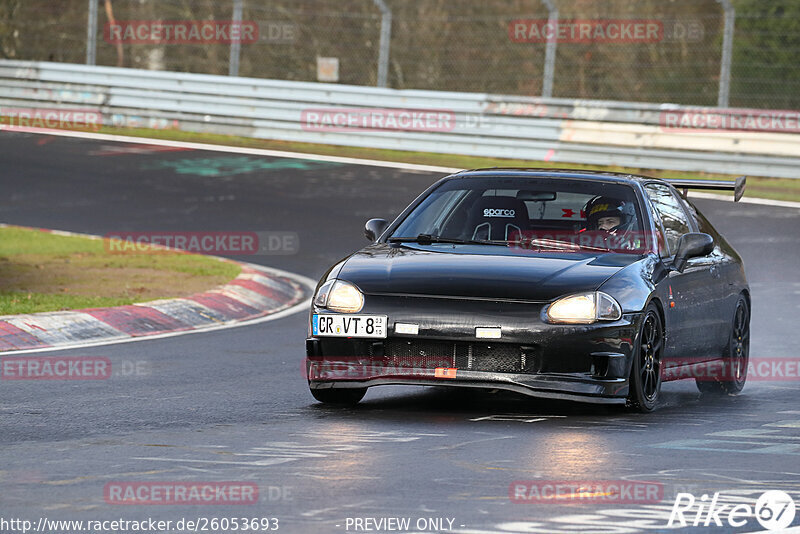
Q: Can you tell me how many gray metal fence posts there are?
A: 5